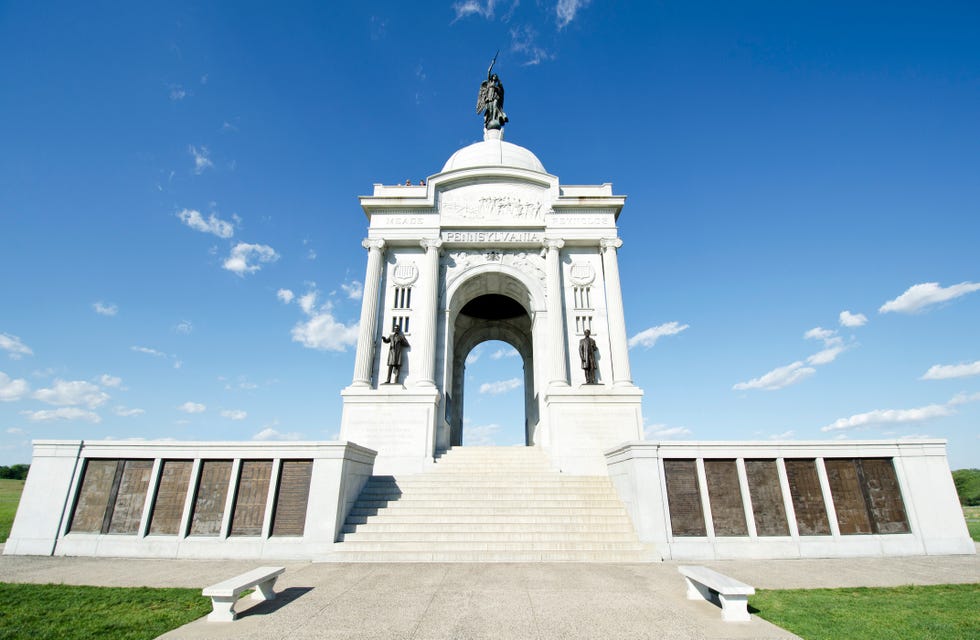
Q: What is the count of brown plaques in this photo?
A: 12